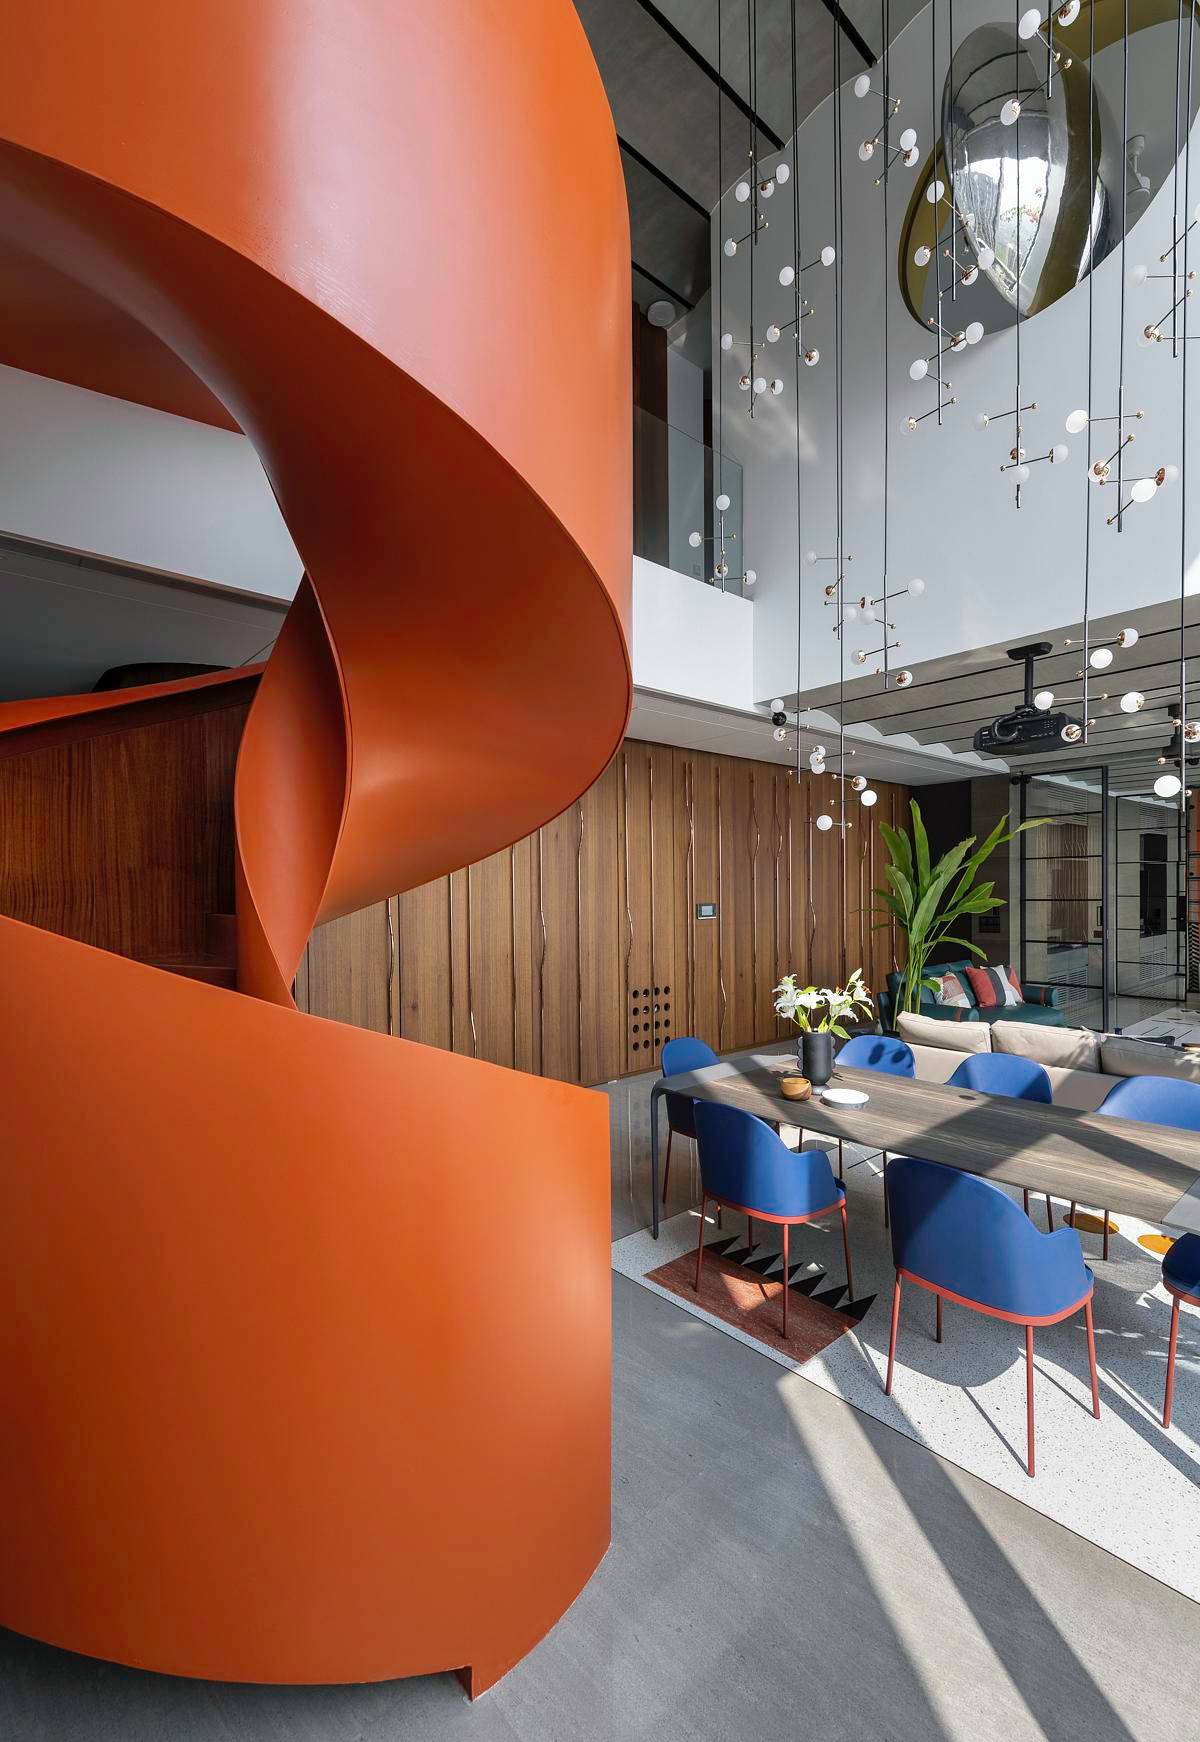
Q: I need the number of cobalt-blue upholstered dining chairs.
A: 7